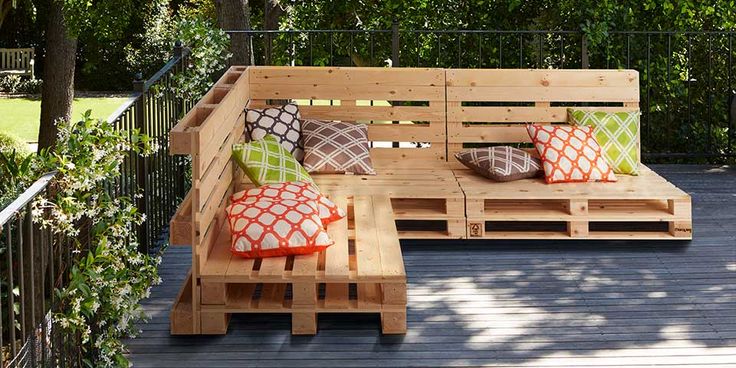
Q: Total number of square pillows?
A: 8